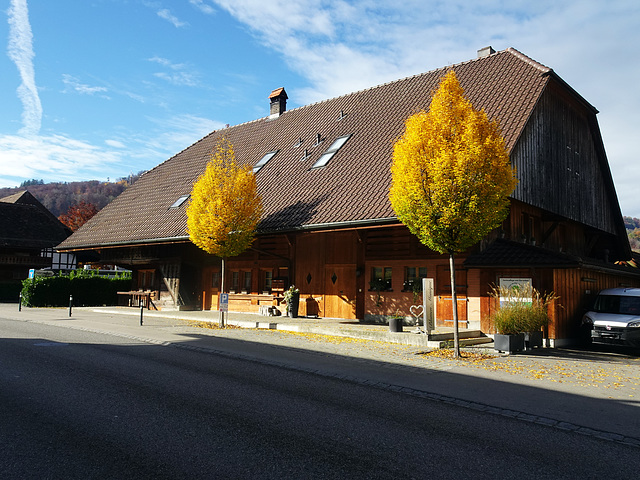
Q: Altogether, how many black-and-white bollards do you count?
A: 3